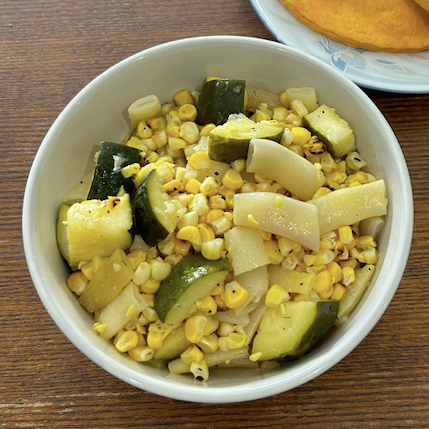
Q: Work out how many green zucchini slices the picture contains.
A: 8